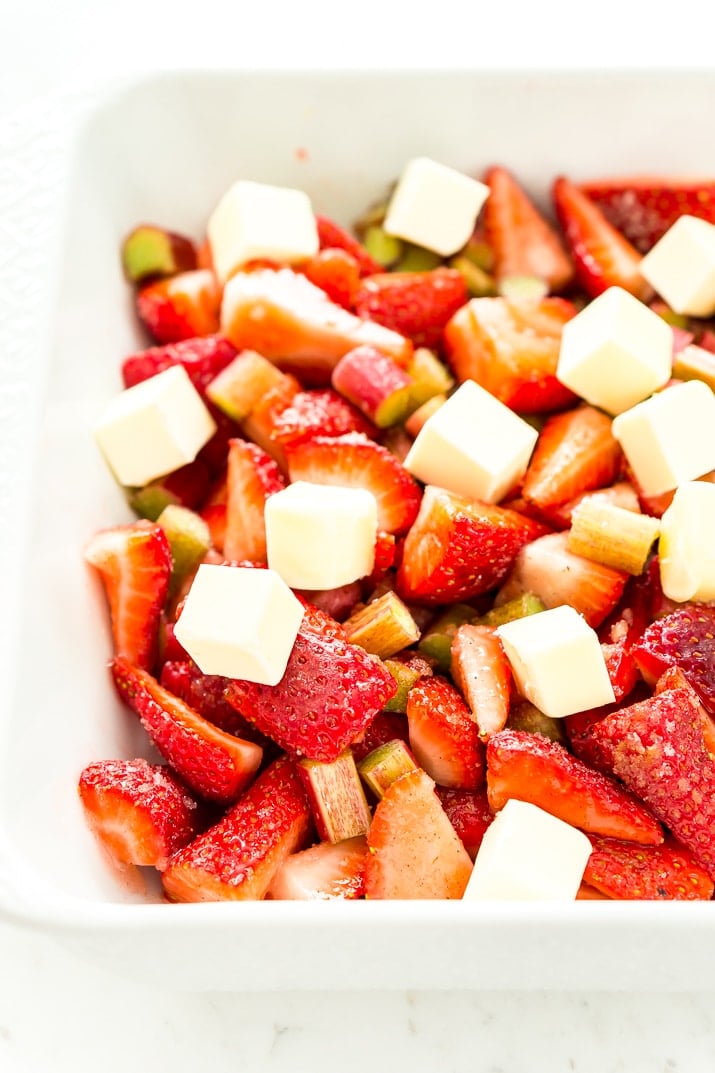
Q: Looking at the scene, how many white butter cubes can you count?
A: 12